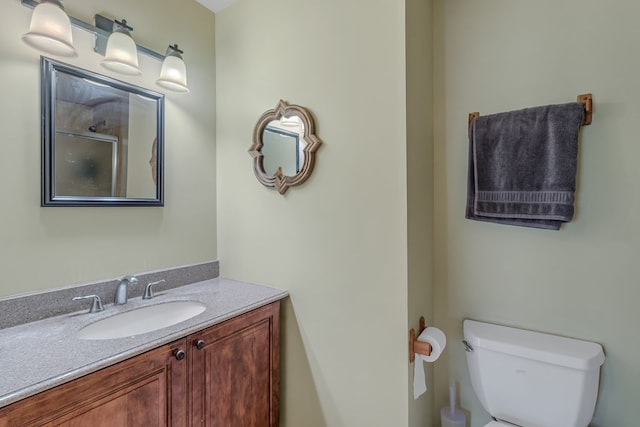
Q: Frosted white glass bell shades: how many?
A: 3